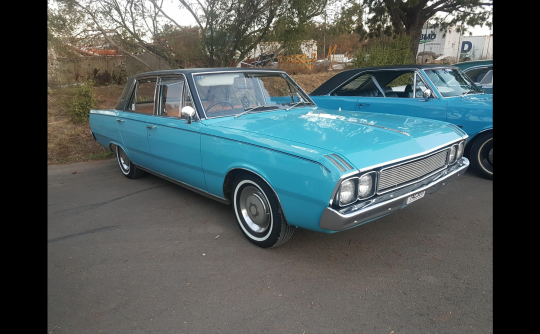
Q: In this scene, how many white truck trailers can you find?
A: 2